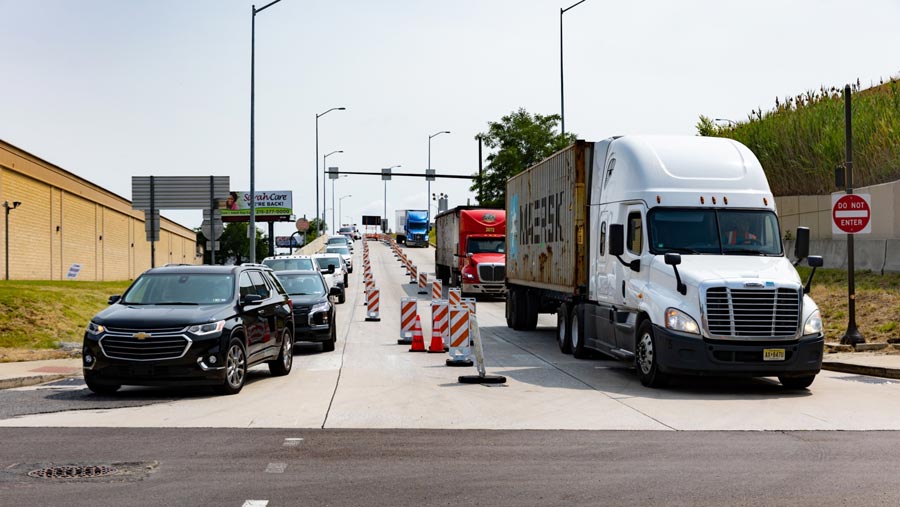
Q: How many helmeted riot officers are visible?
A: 0